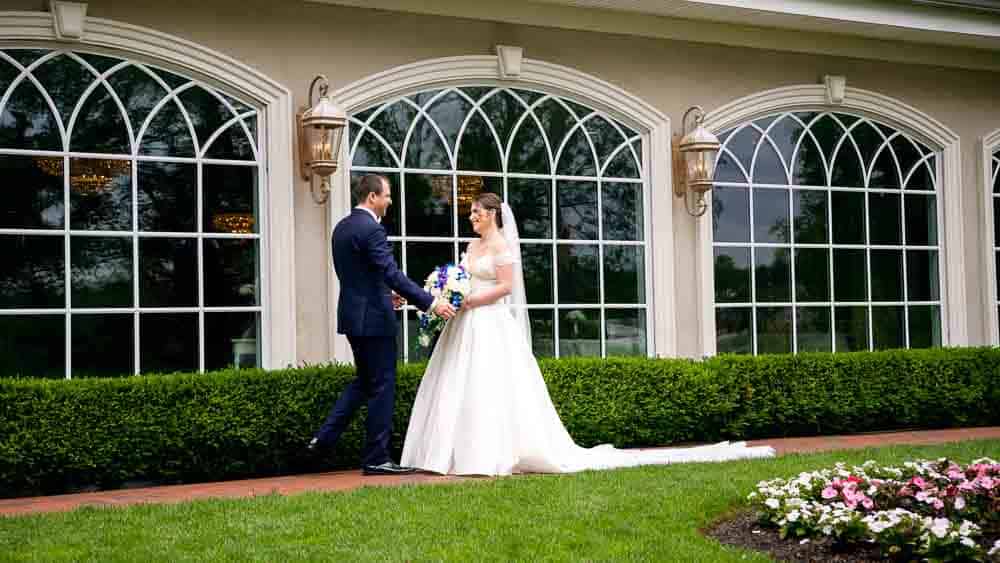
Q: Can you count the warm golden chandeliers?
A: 3